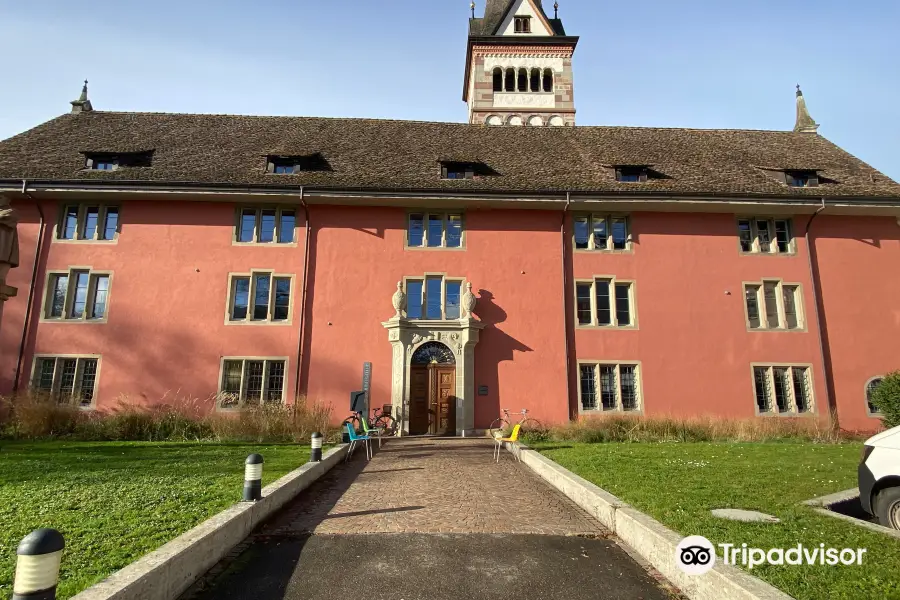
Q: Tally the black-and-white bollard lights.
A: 3